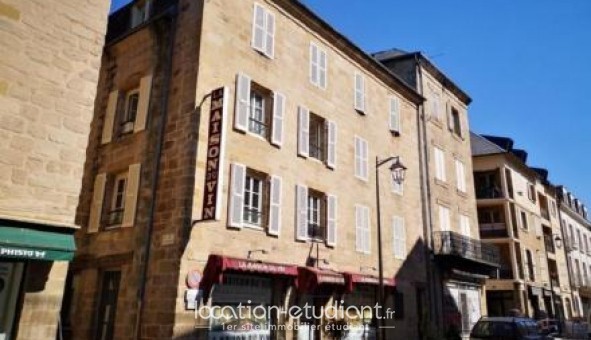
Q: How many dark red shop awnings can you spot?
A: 3